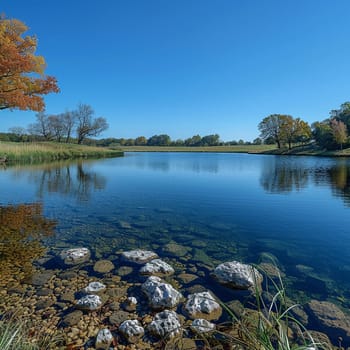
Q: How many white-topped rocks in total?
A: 13